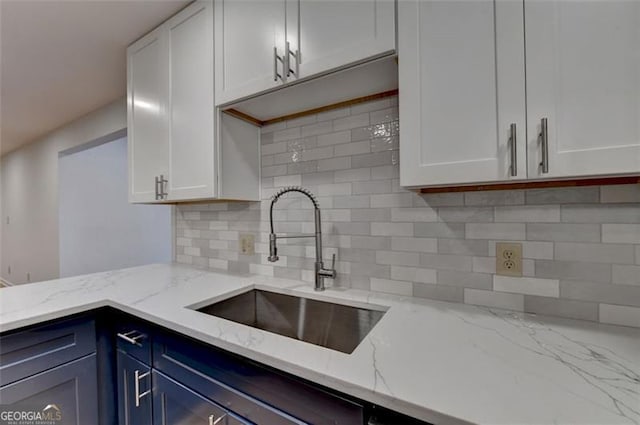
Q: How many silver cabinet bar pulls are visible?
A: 9